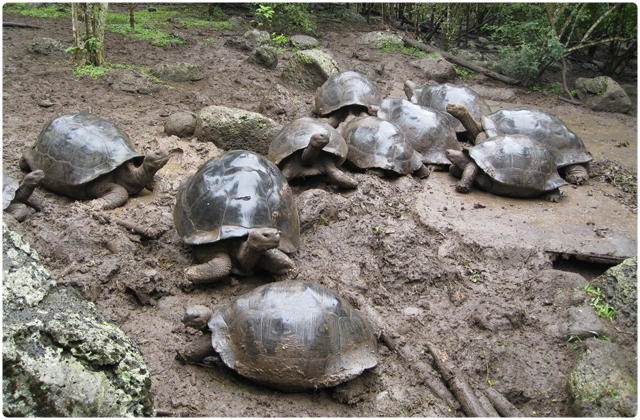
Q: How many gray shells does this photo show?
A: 11